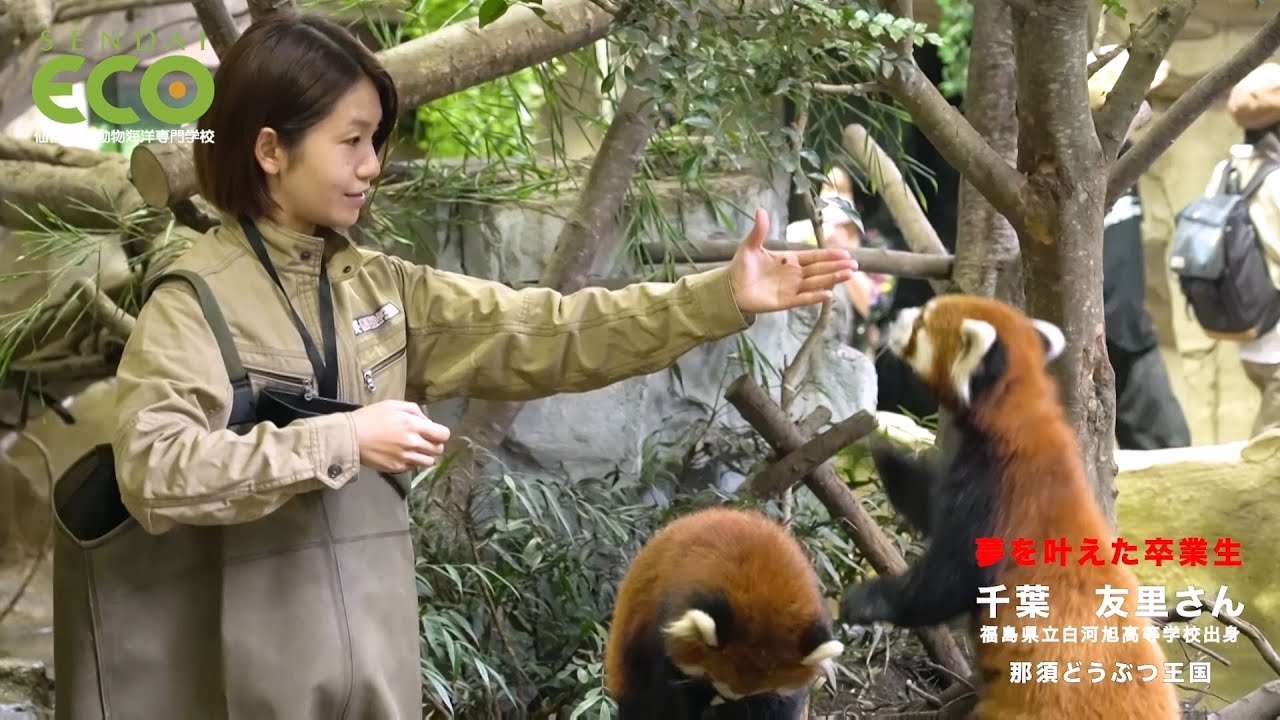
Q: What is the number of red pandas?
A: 2